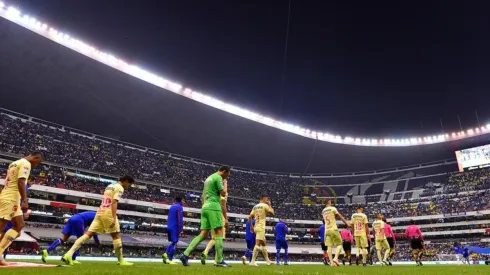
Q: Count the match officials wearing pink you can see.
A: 3